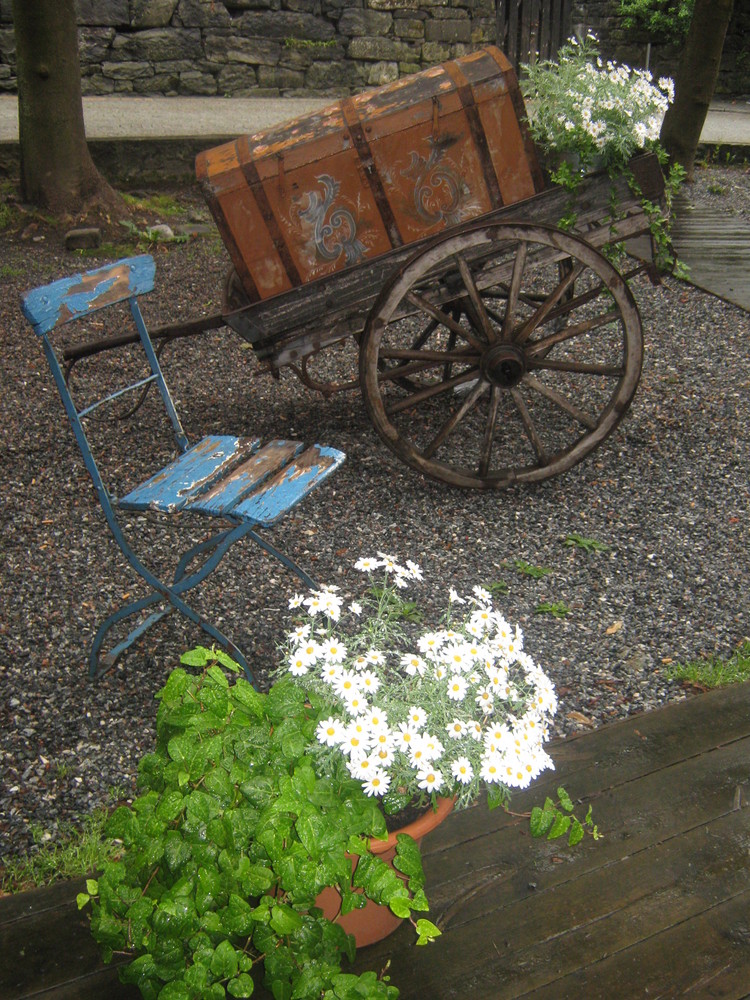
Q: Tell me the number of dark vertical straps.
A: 5